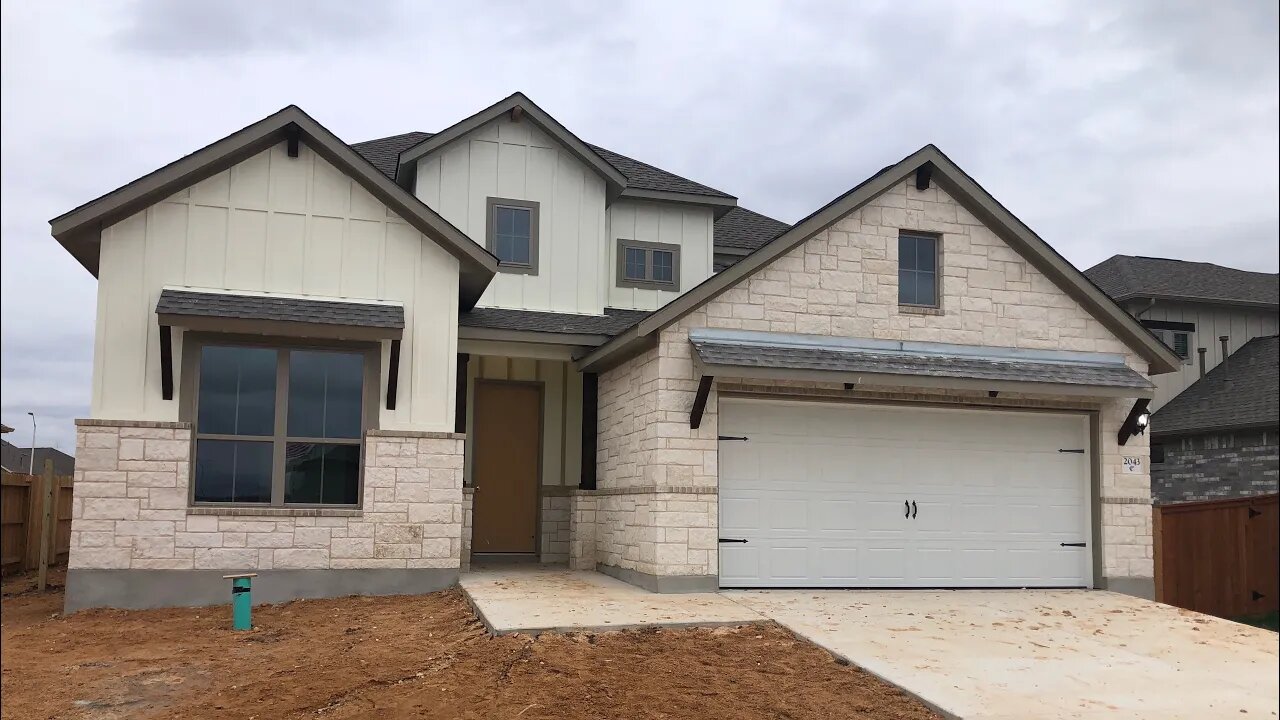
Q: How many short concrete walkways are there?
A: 1